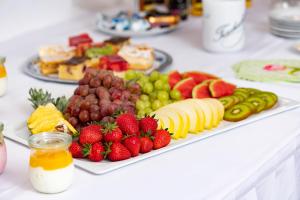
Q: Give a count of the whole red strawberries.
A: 10